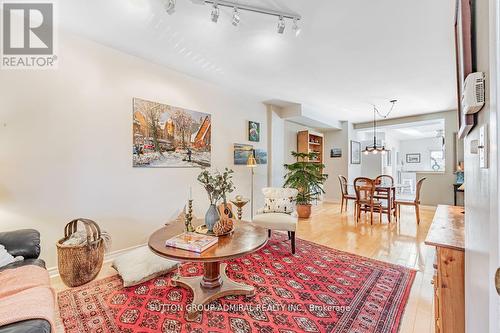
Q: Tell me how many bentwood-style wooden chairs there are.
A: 4